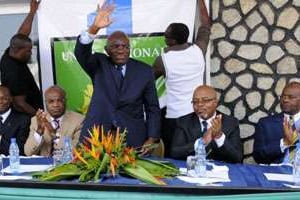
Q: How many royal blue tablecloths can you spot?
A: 1